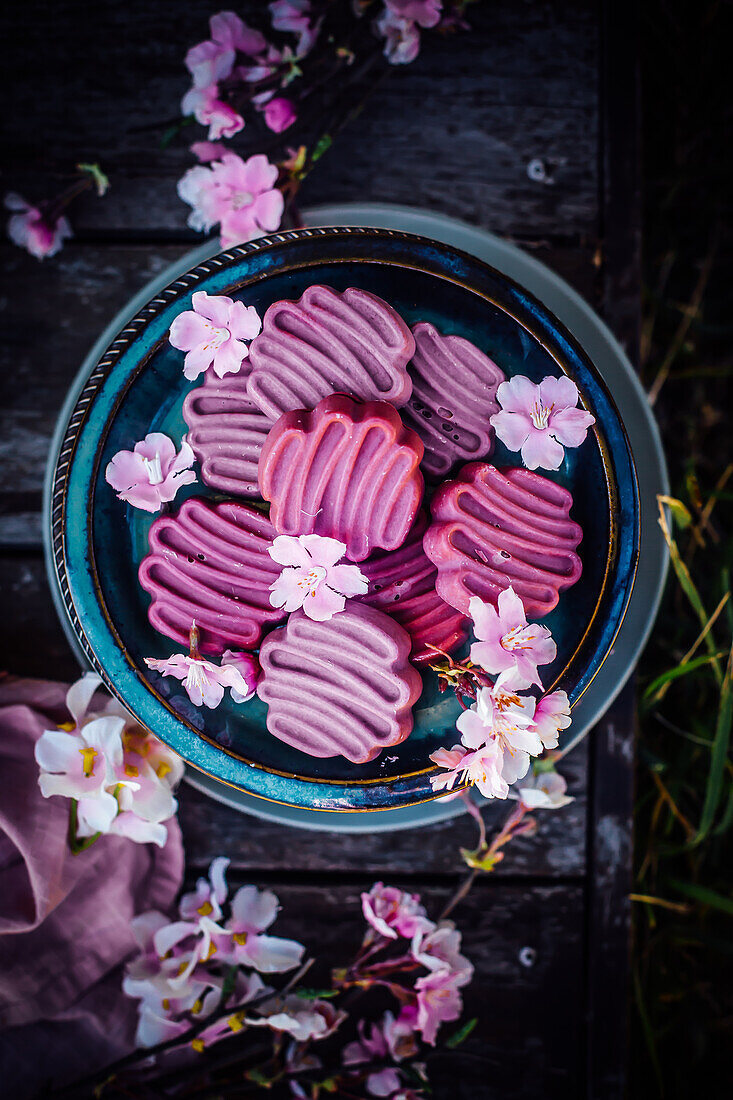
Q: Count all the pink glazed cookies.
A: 8